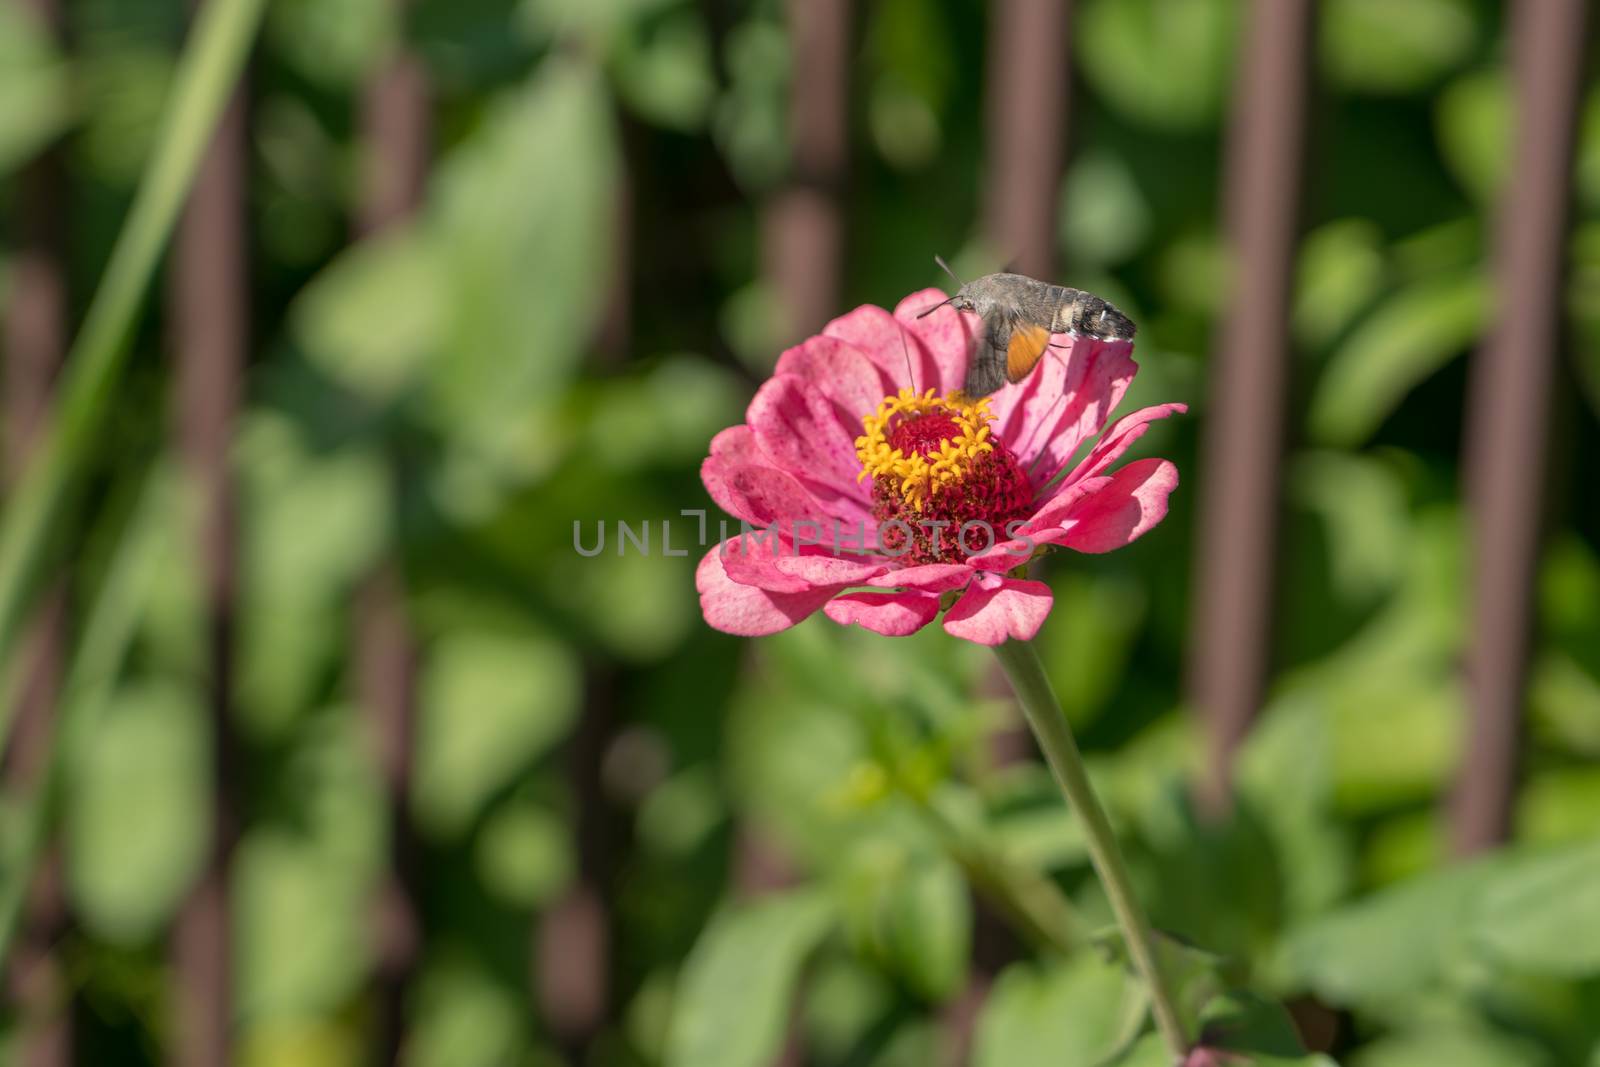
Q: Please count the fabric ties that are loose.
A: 0